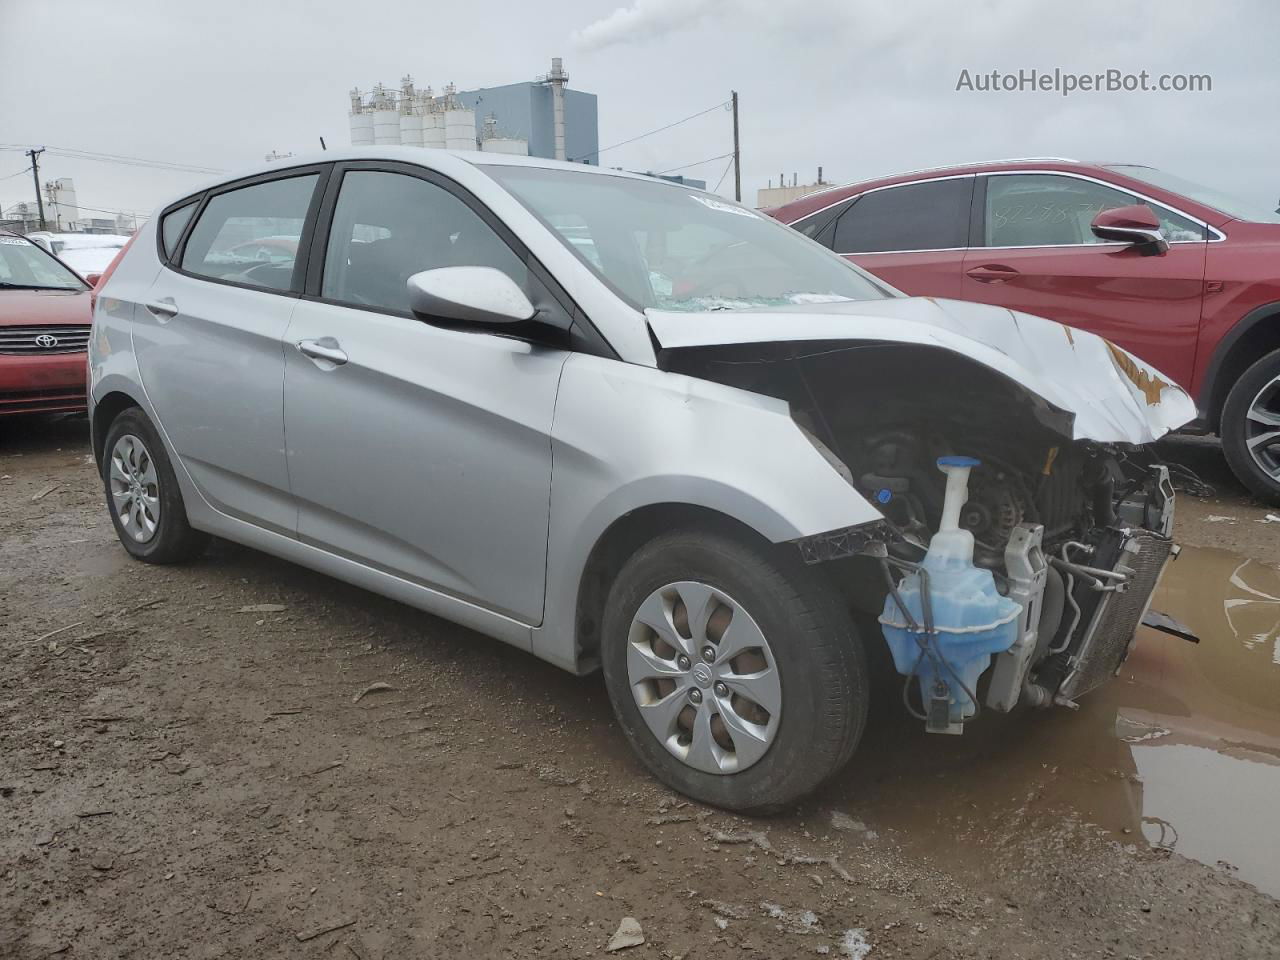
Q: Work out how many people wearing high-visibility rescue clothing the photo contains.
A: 0